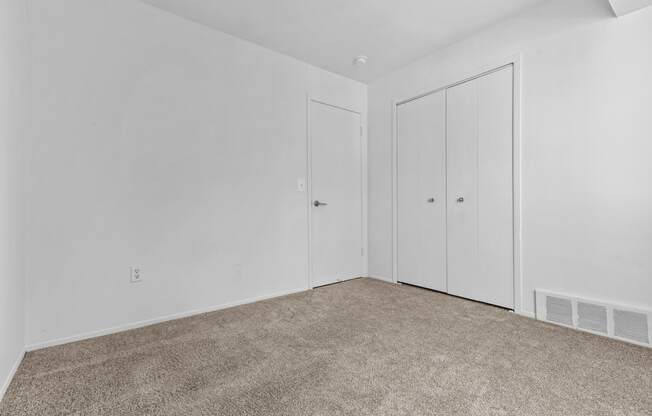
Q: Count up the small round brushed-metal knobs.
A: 2